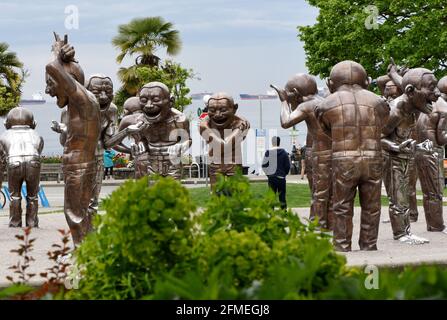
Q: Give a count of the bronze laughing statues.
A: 11